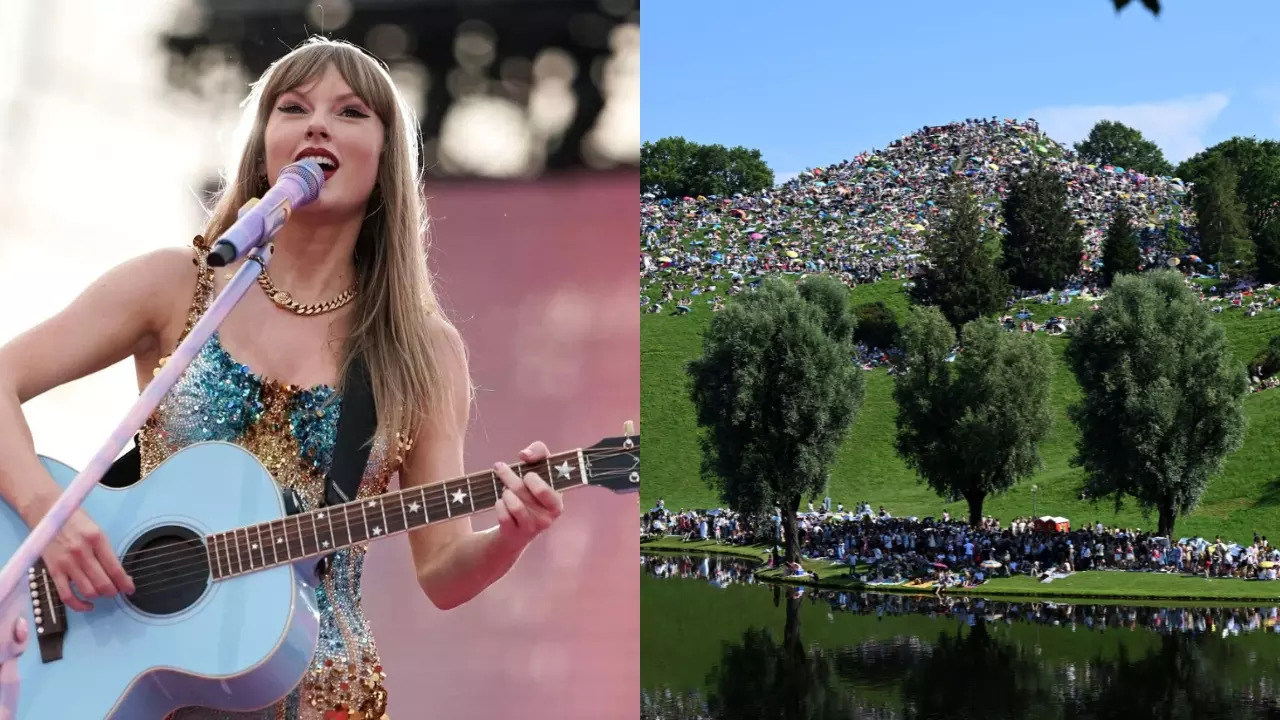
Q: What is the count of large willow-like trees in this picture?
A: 3